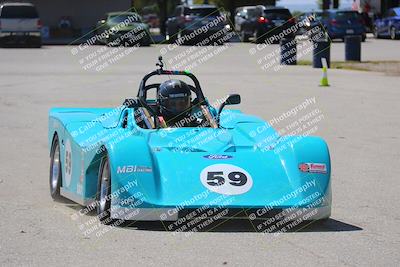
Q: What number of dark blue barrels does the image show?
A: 3